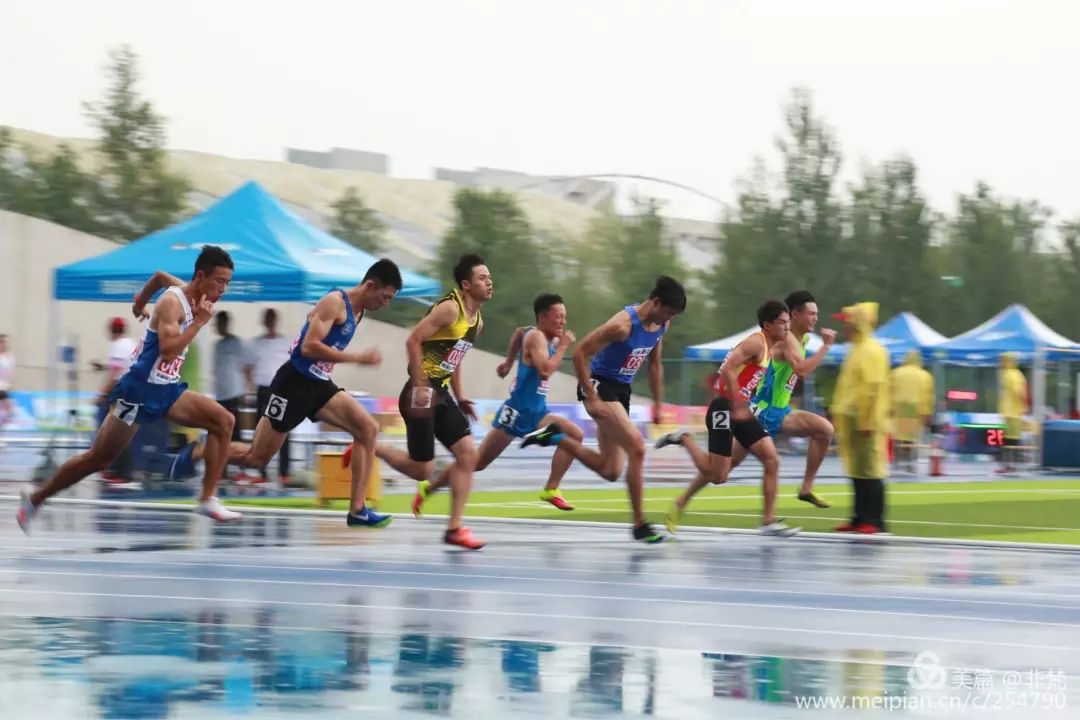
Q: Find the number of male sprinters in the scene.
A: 7